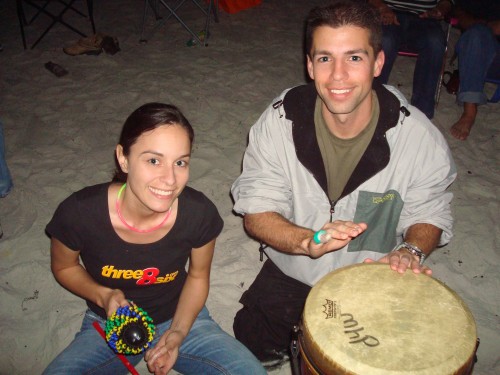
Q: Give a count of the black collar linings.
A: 1